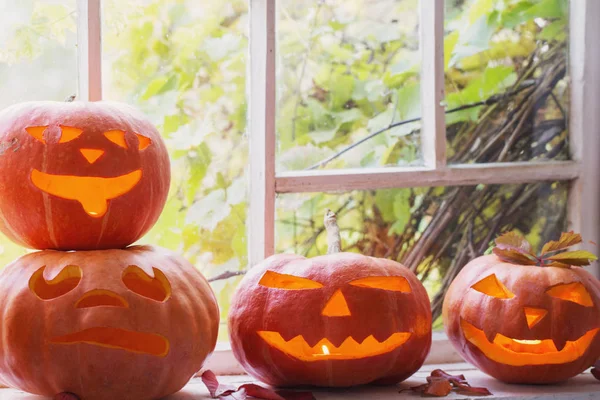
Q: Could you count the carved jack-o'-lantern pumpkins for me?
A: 4